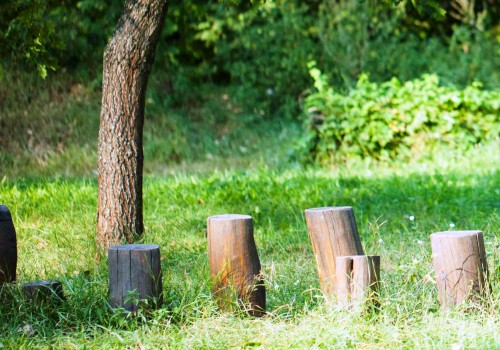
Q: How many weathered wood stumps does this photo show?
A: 7